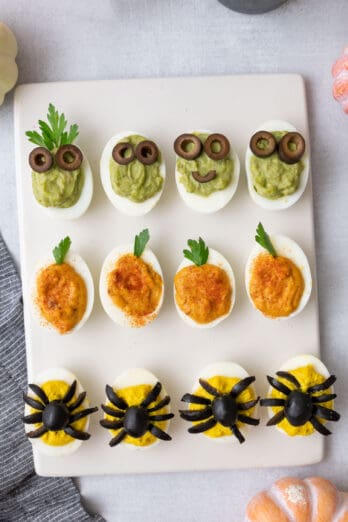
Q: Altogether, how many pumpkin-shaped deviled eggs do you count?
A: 4